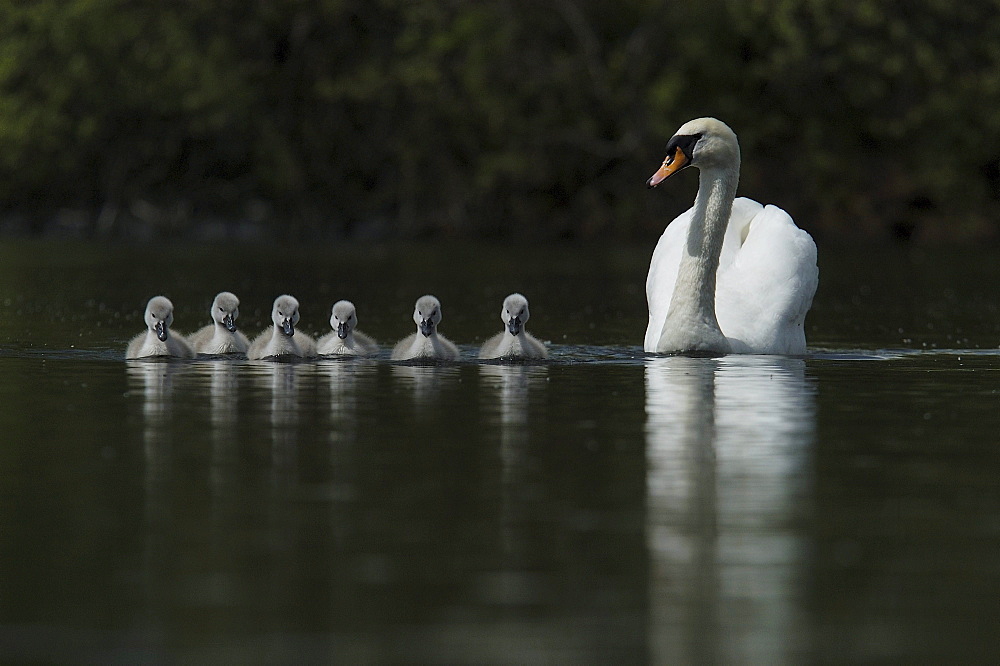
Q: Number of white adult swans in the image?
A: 1